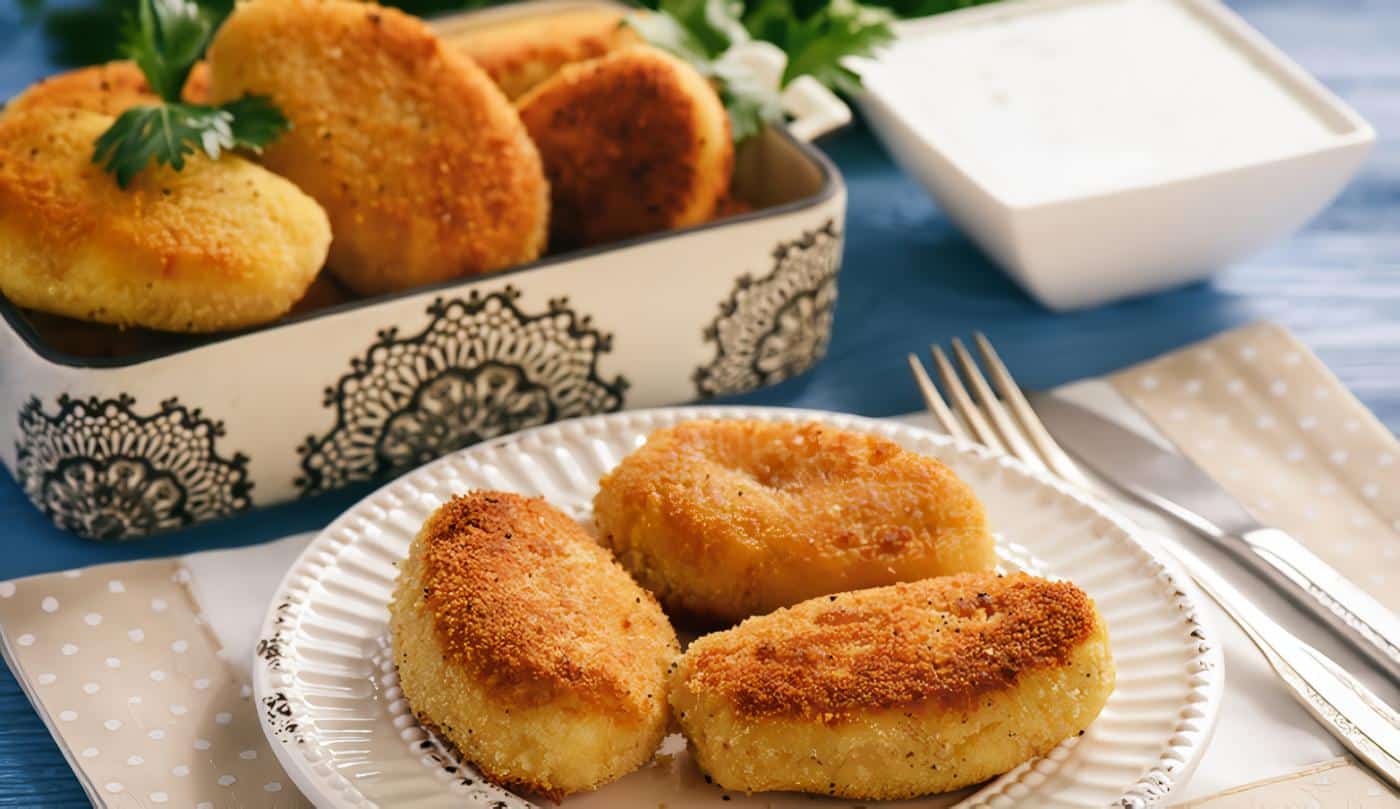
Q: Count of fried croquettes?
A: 8